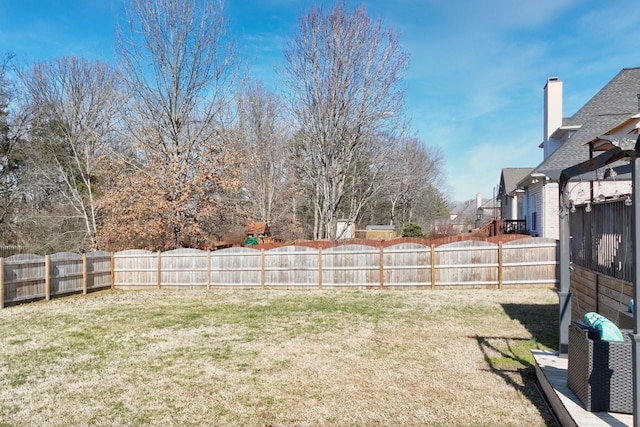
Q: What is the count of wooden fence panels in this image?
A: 11